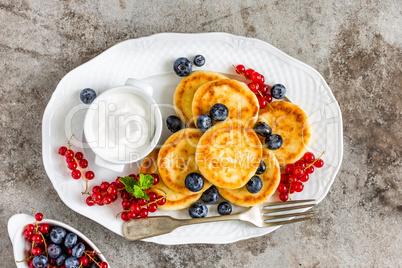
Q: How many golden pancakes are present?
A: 7